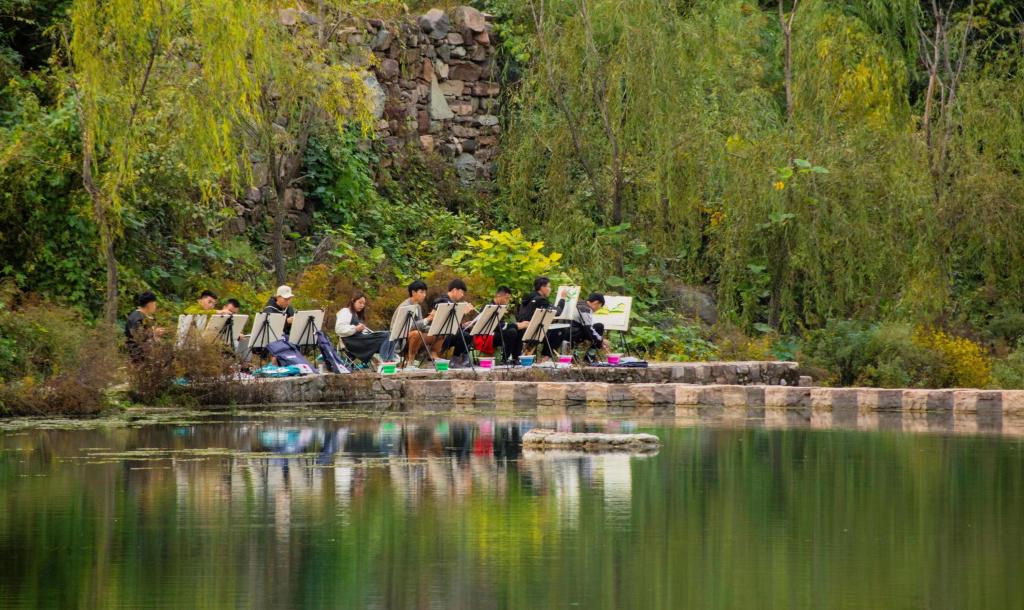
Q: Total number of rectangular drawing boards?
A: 10